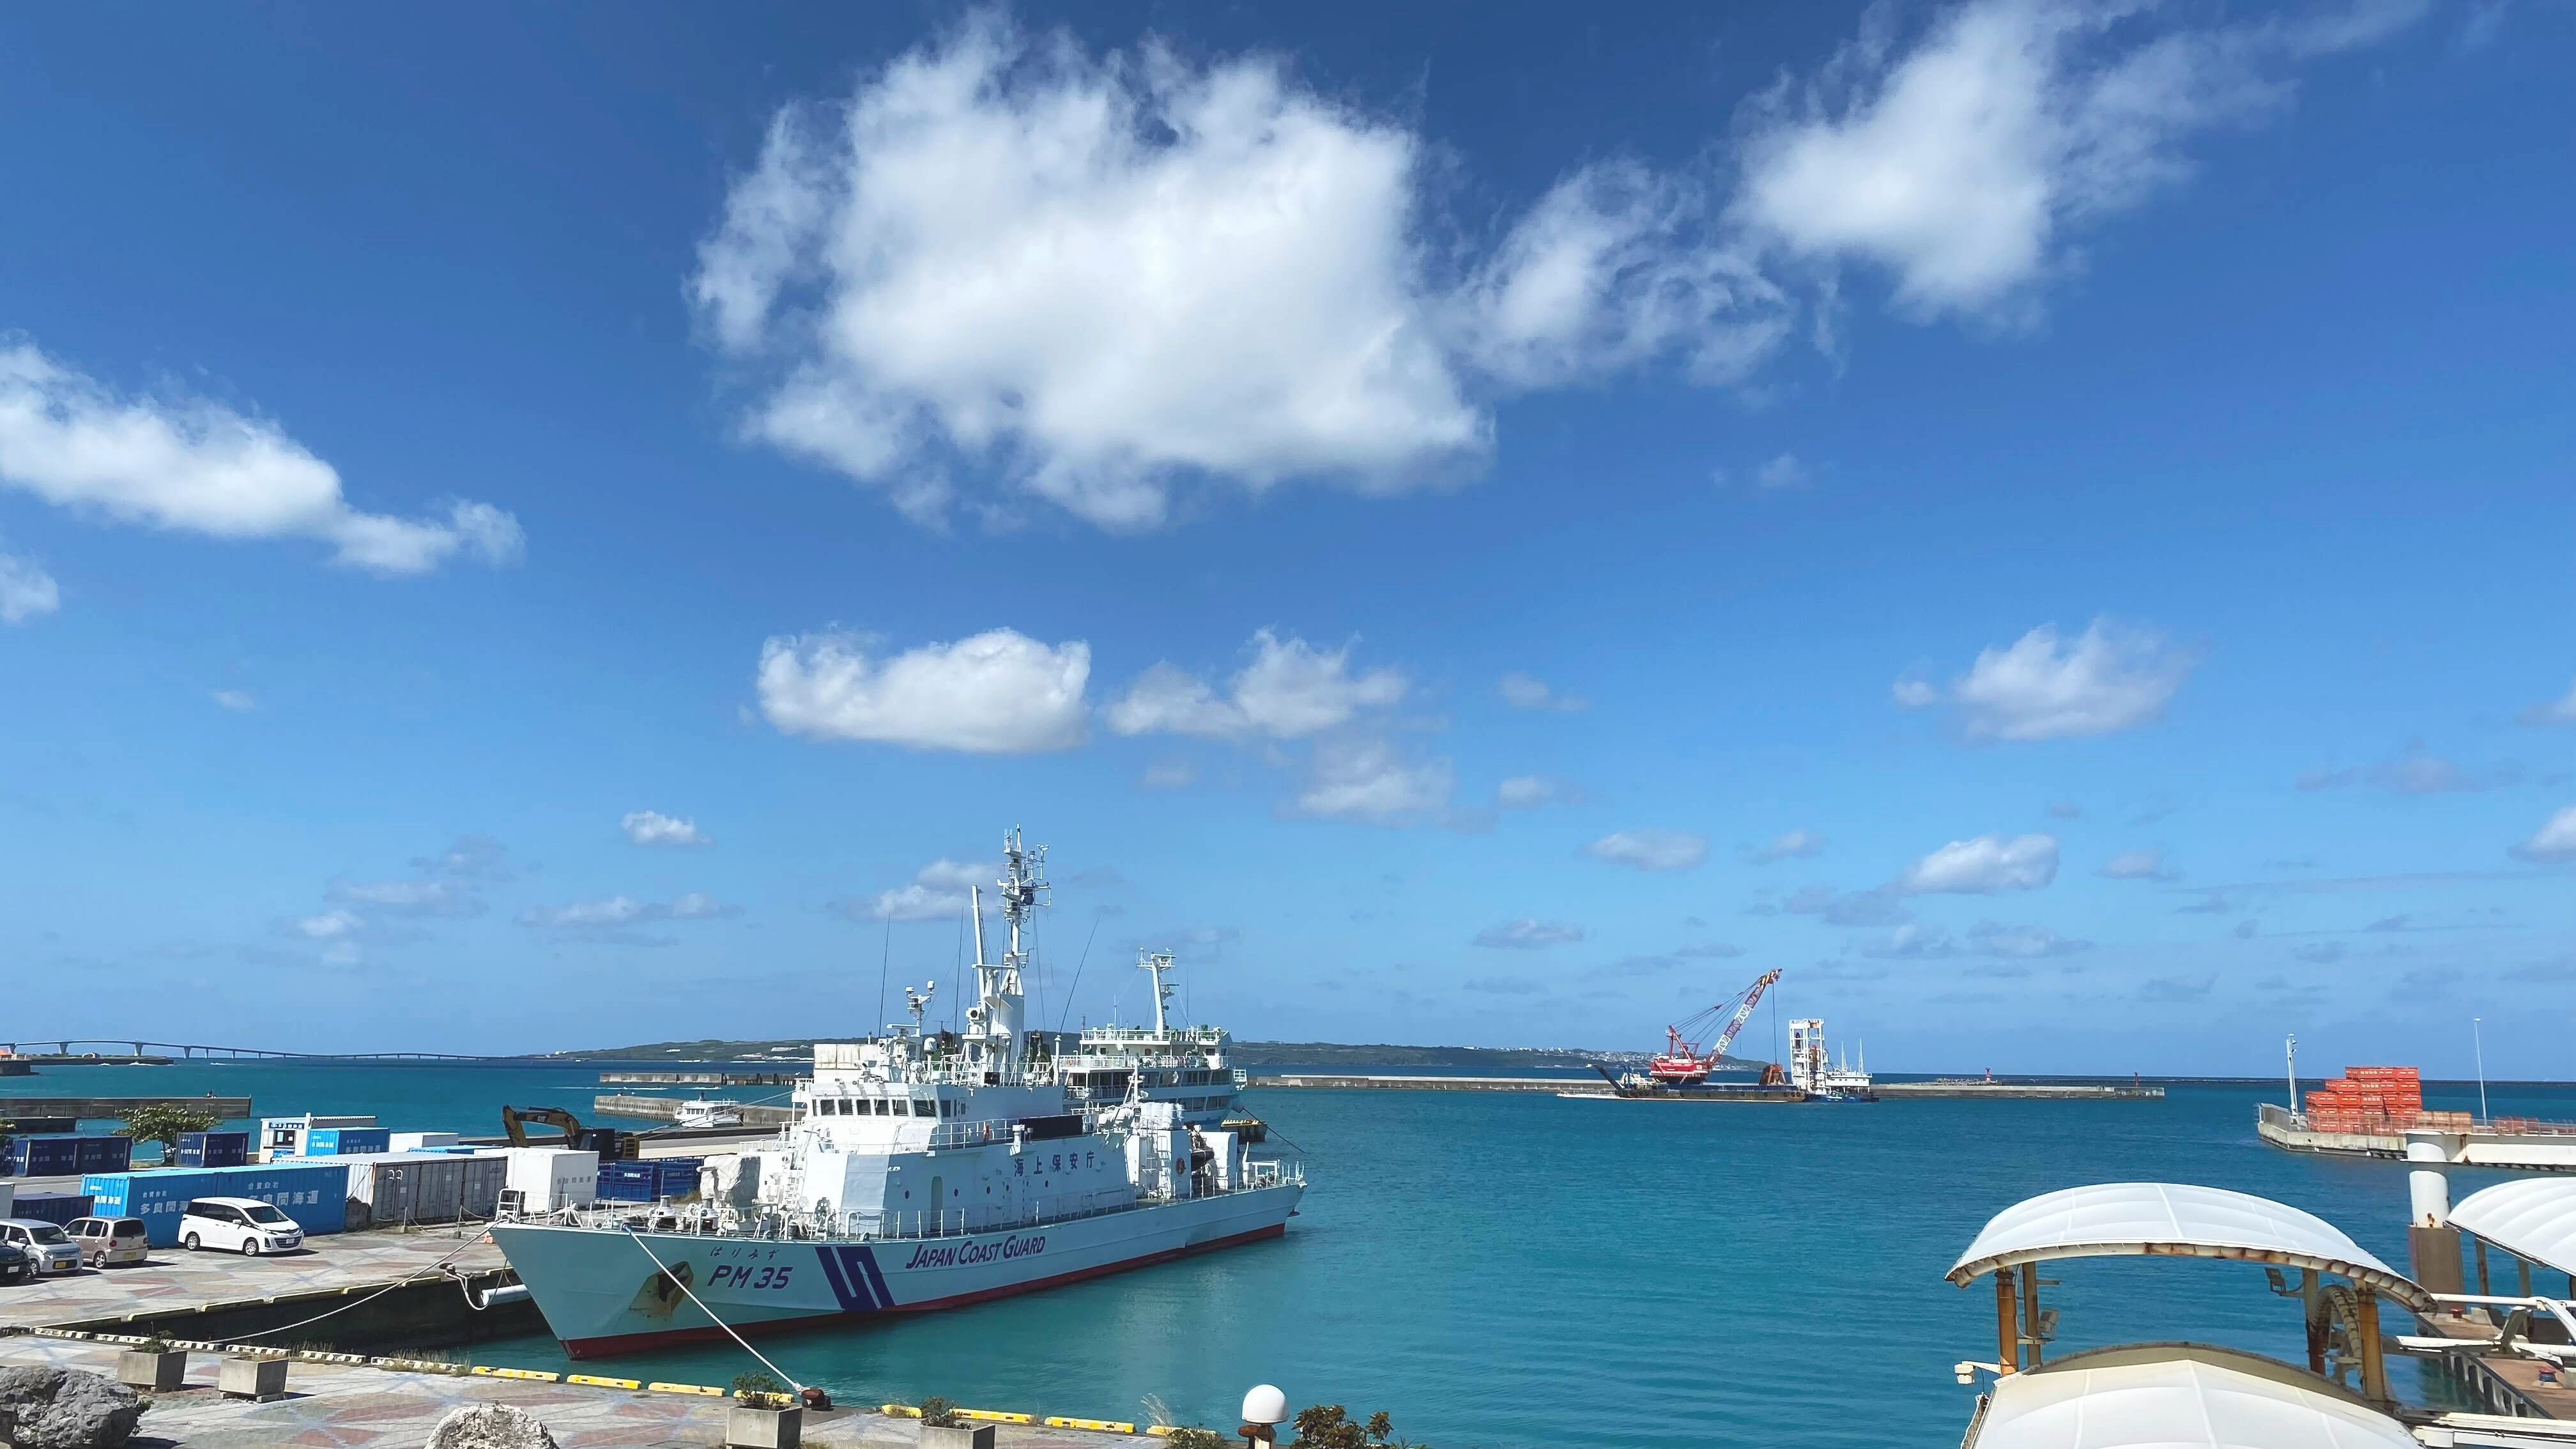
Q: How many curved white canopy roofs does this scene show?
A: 3